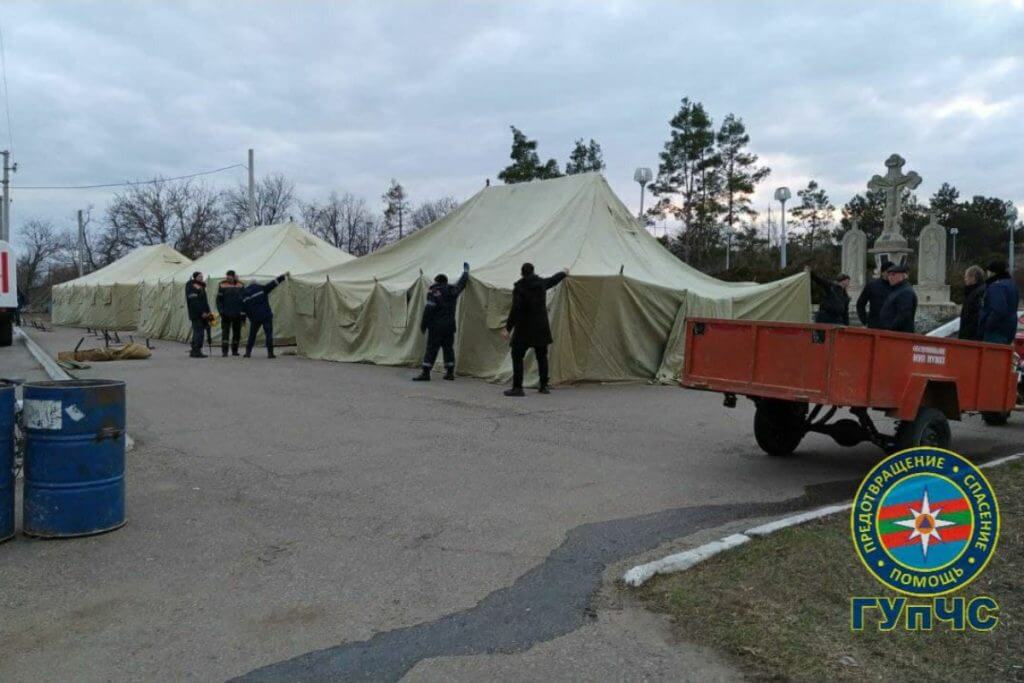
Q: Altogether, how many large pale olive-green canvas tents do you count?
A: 3